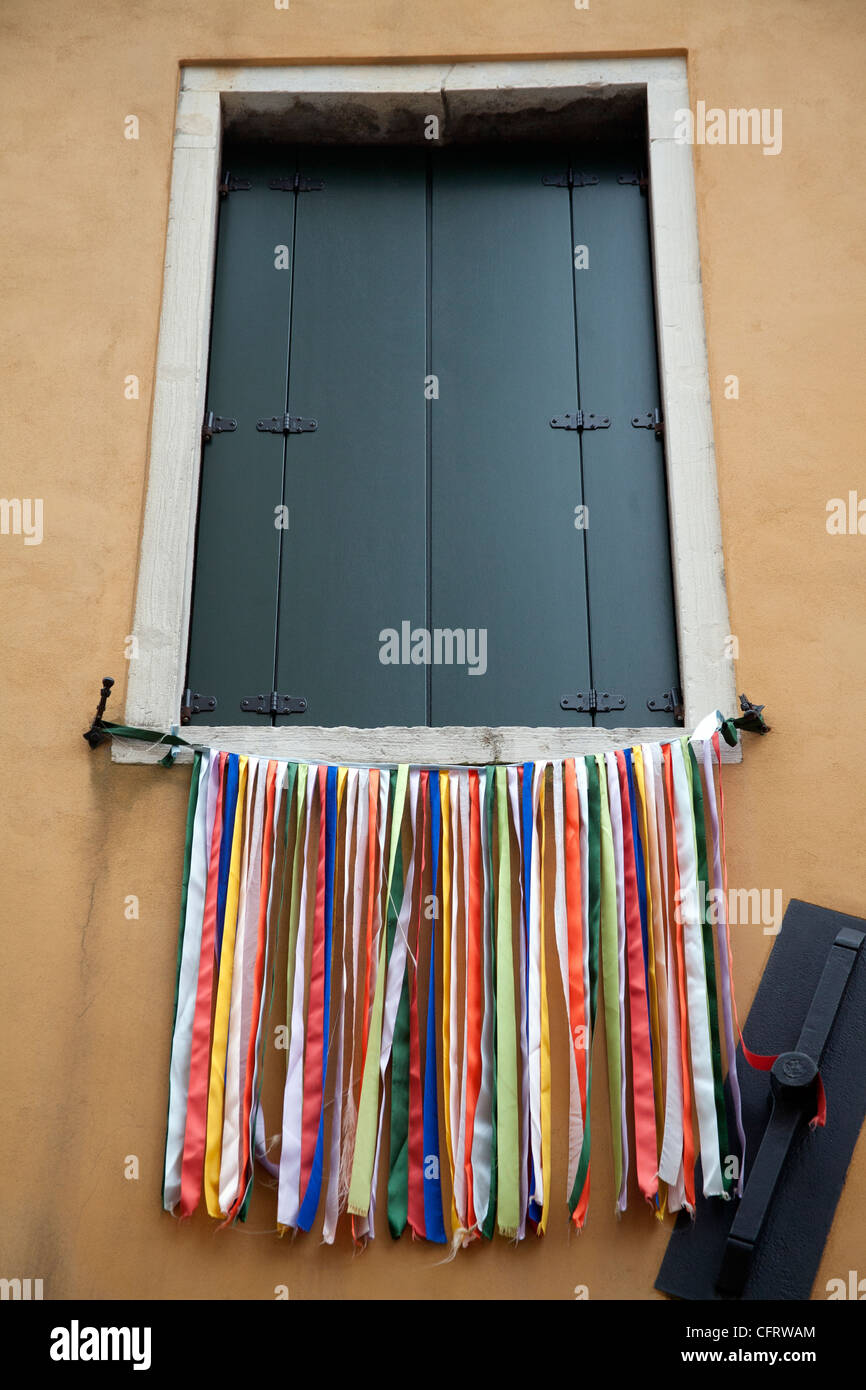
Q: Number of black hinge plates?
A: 12